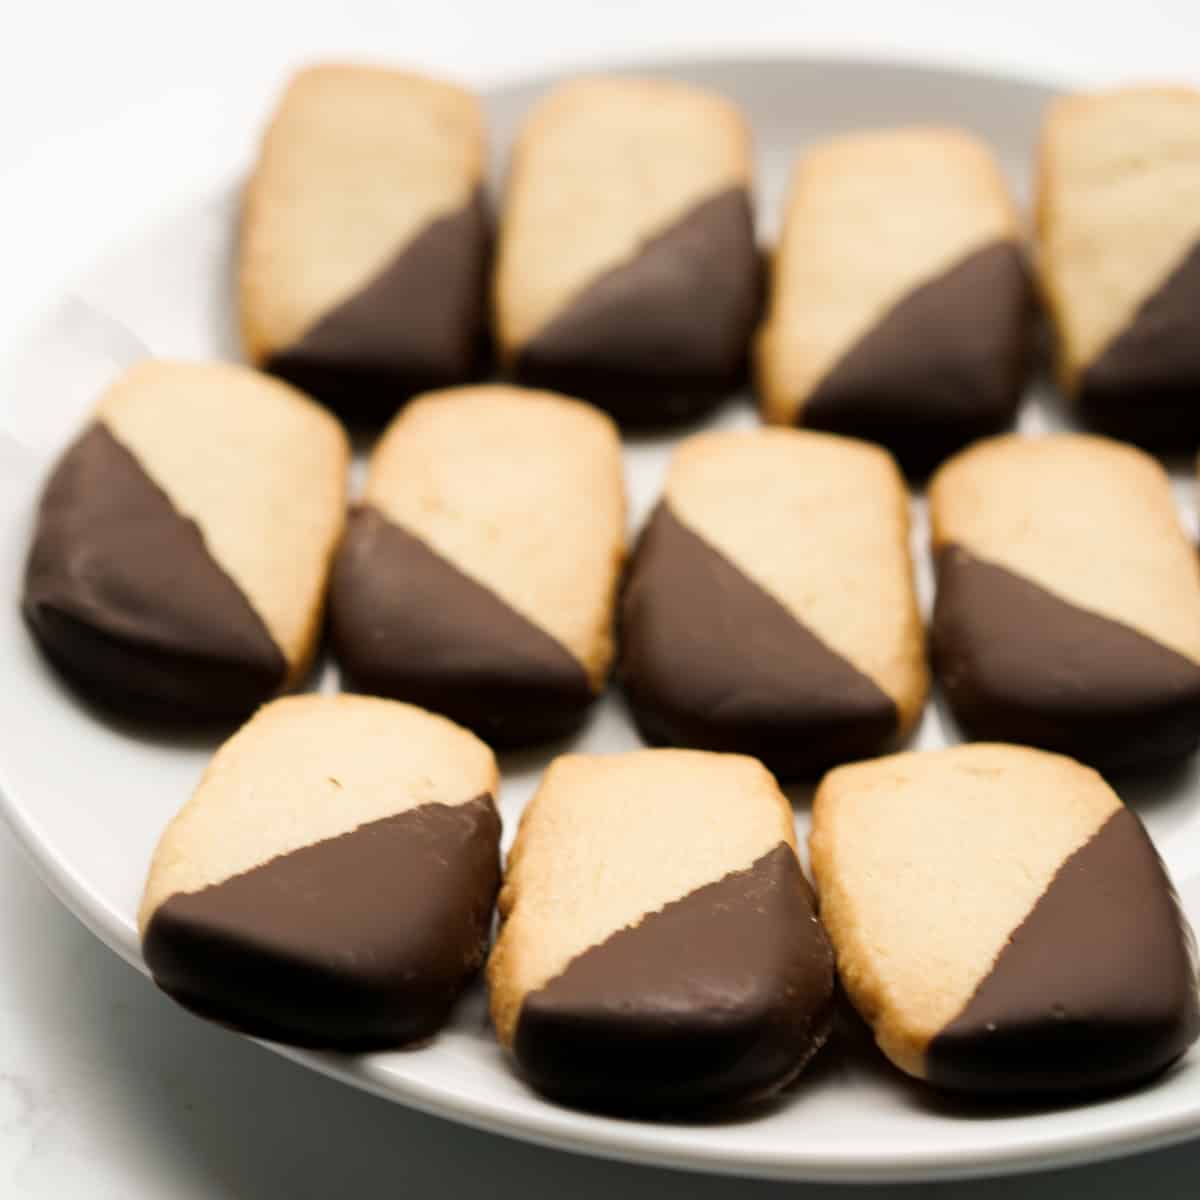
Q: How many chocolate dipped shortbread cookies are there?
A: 11